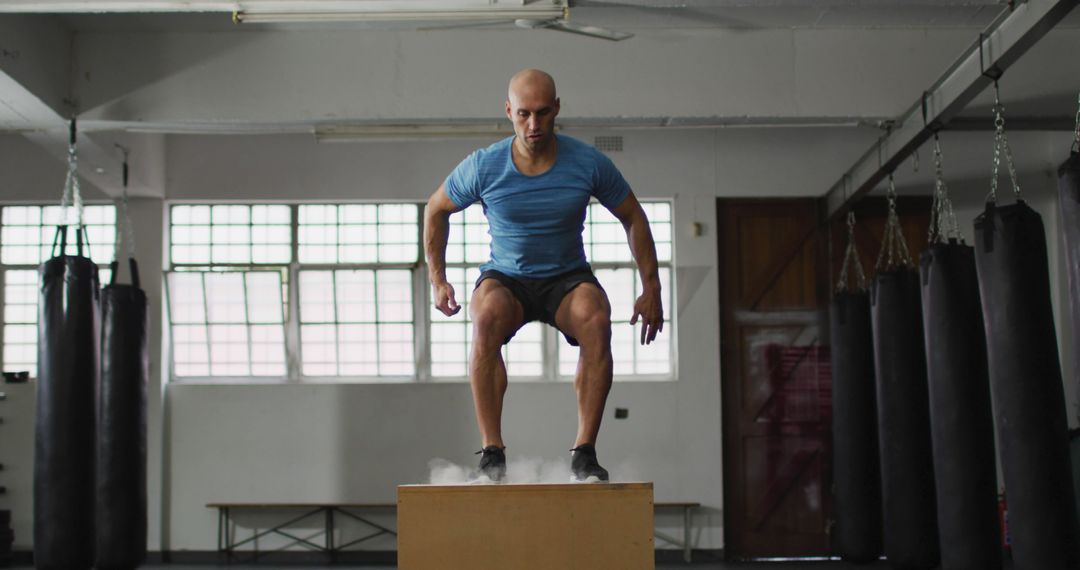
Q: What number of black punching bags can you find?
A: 7